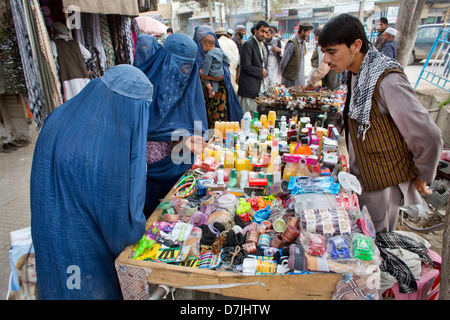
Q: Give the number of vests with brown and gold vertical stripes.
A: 1